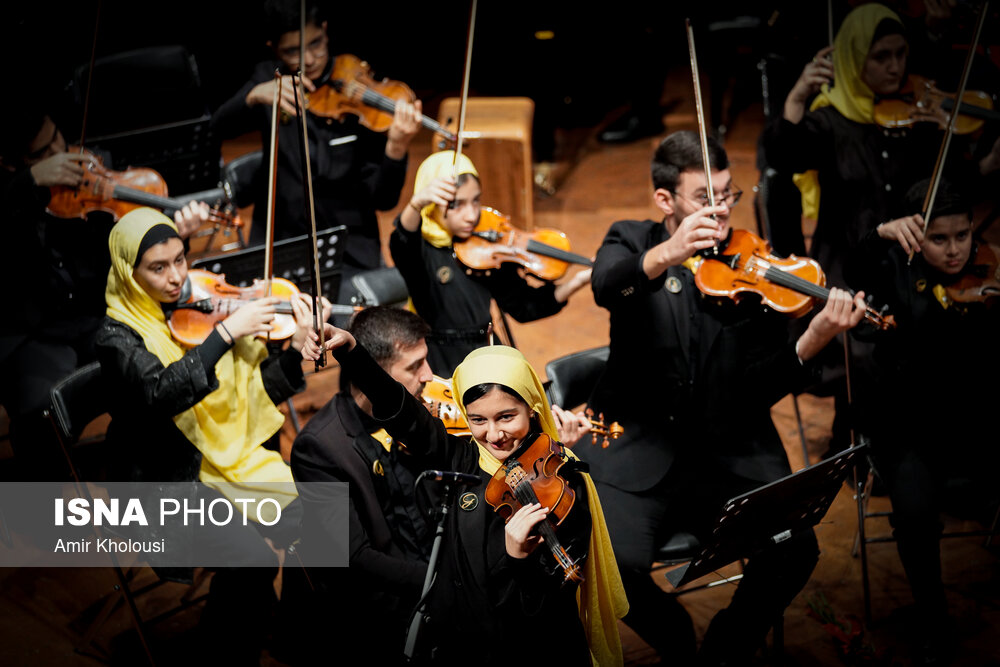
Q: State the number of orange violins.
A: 9